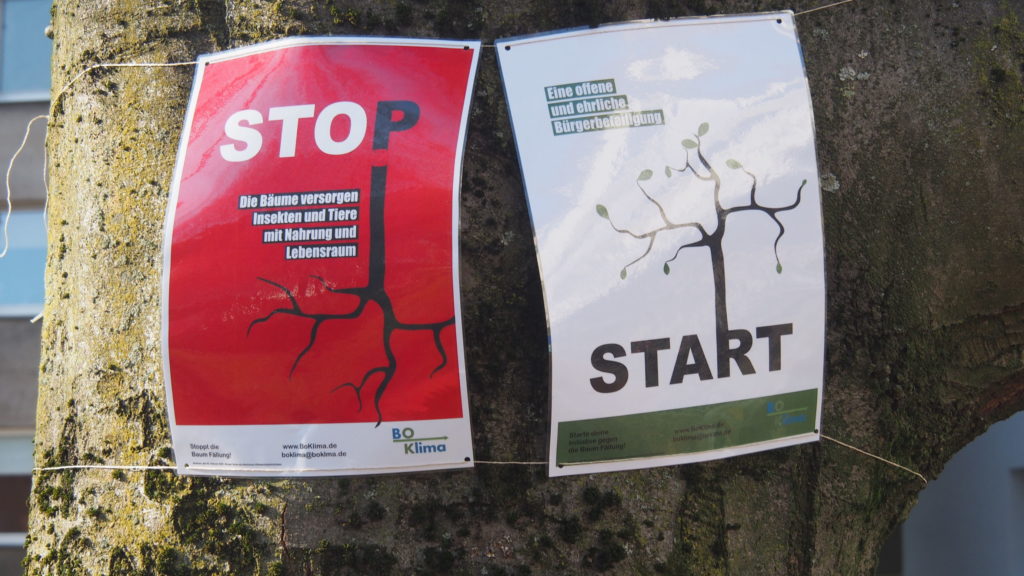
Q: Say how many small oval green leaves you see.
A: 10